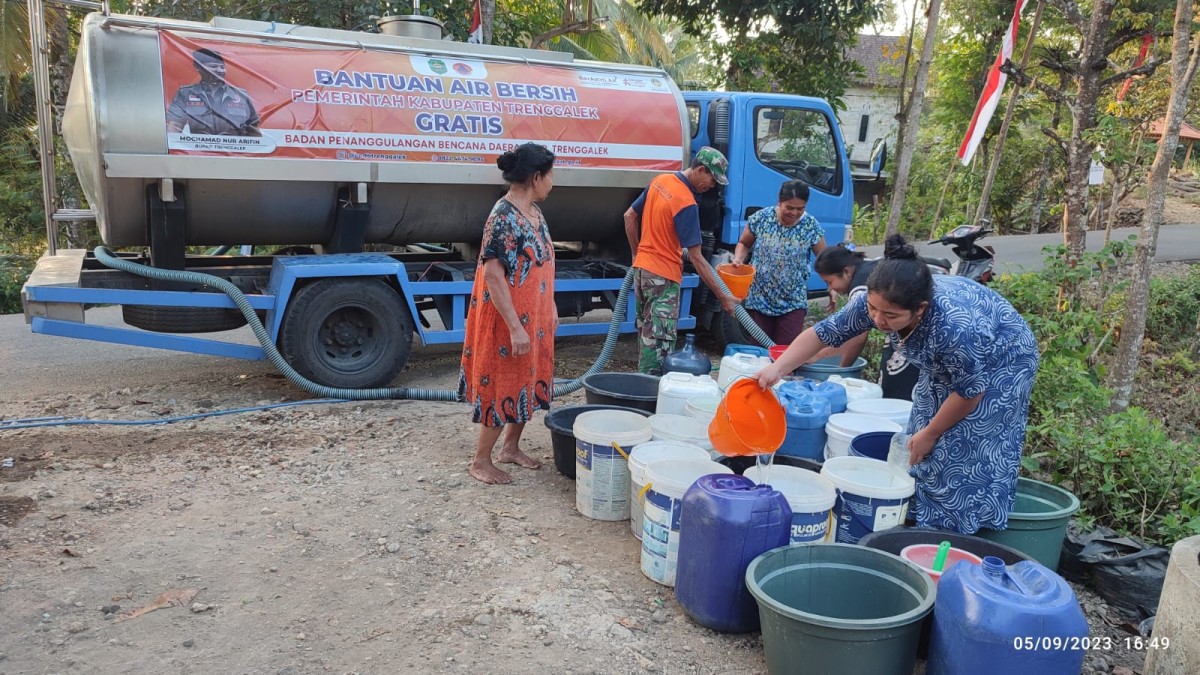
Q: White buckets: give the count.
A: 9